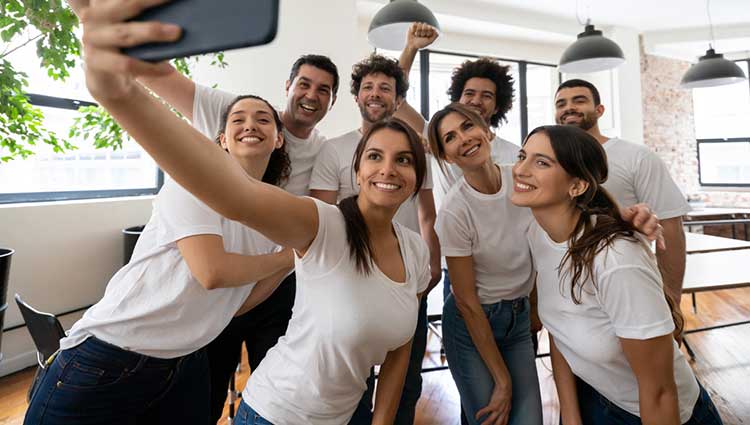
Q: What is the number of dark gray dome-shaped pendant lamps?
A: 3